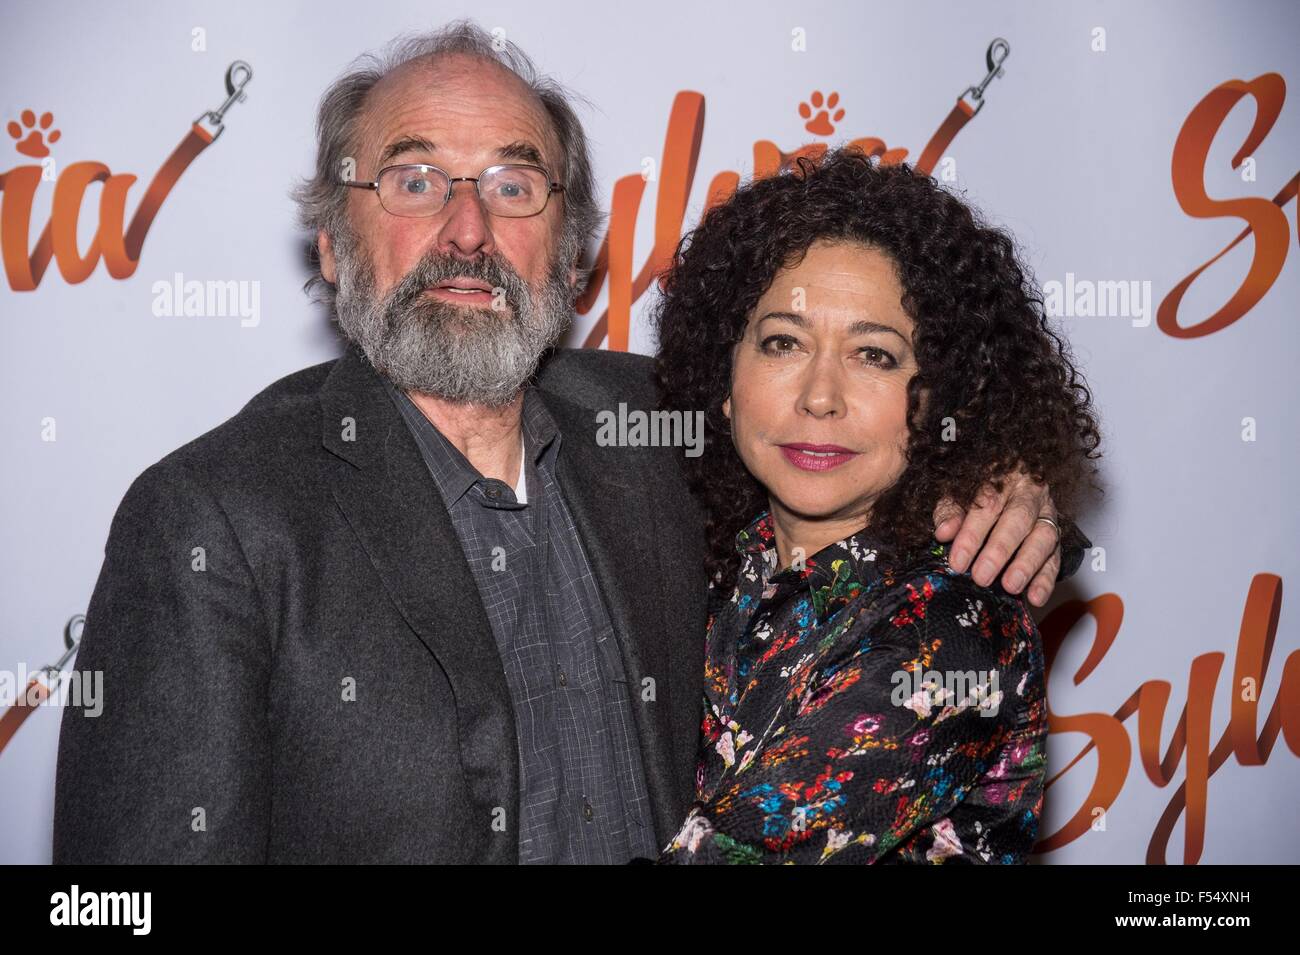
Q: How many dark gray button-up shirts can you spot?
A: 1